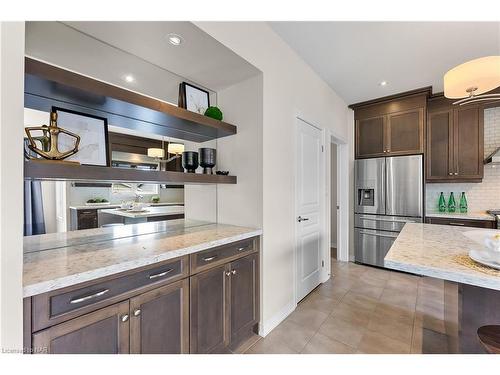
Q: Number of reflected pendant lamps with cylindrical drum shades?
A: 2